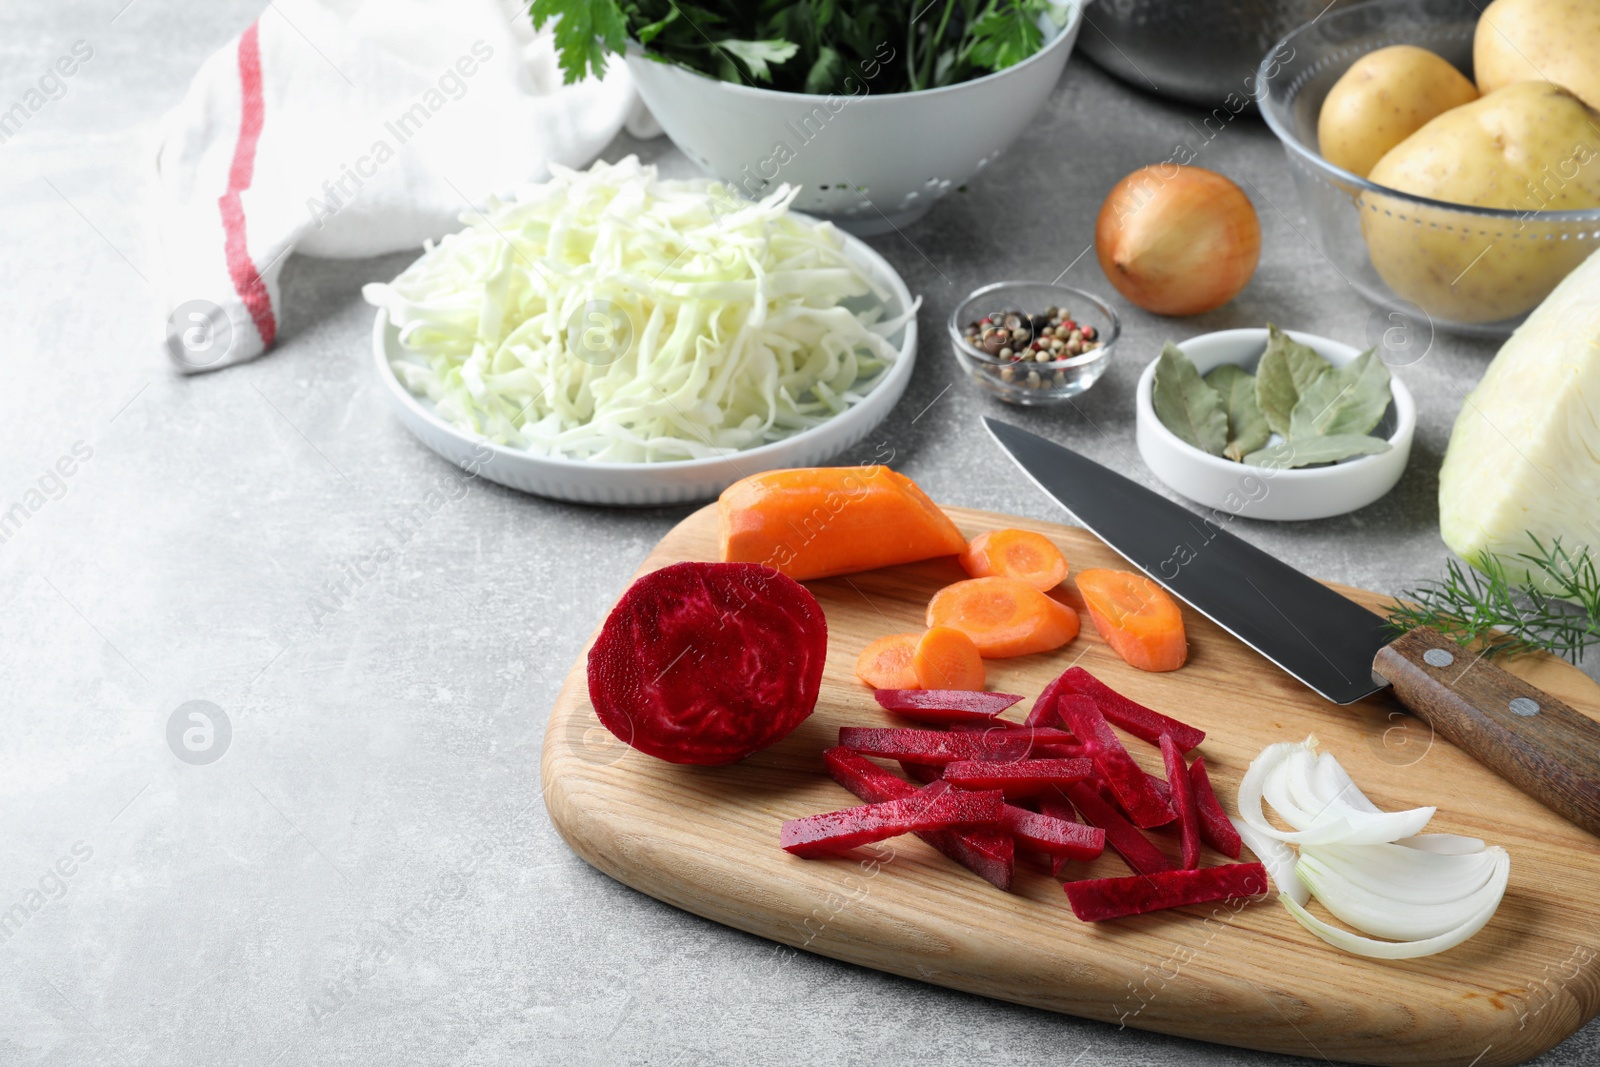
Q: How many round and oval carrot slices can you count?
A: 5